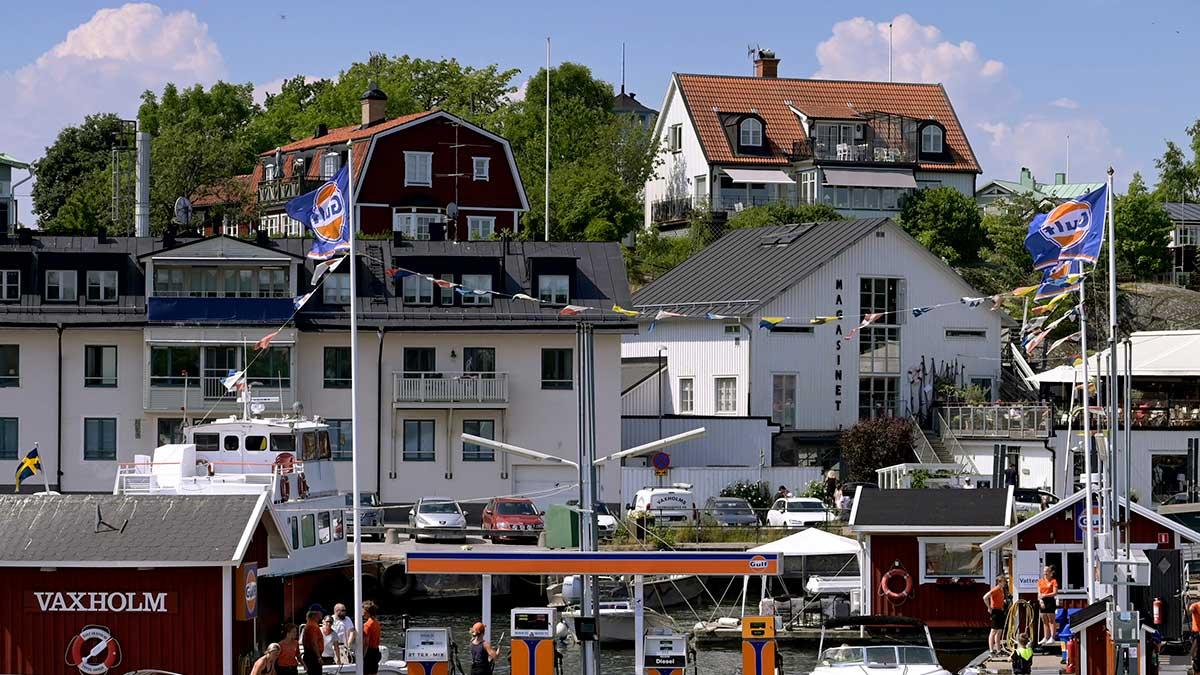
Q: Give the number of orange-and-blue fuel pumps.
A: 4